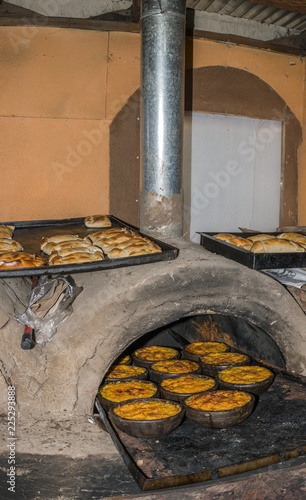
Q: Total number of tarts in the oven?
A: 11